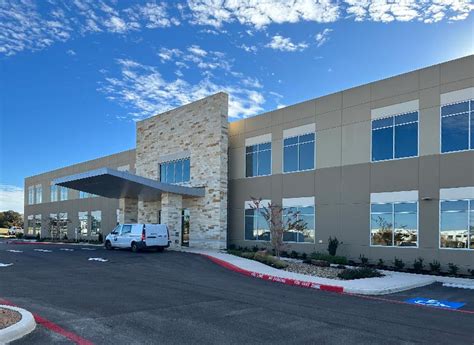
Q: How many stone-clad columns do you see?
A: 2